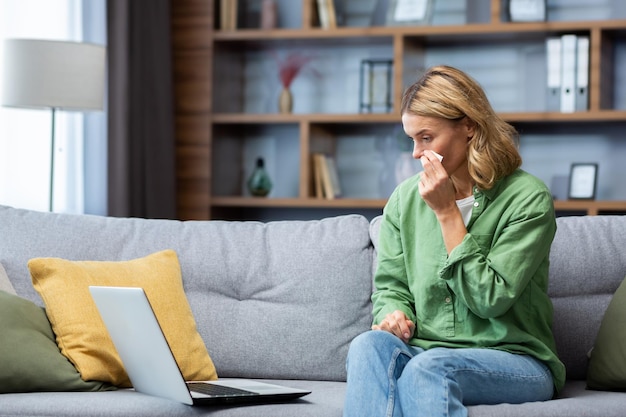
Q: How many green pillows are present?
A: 2